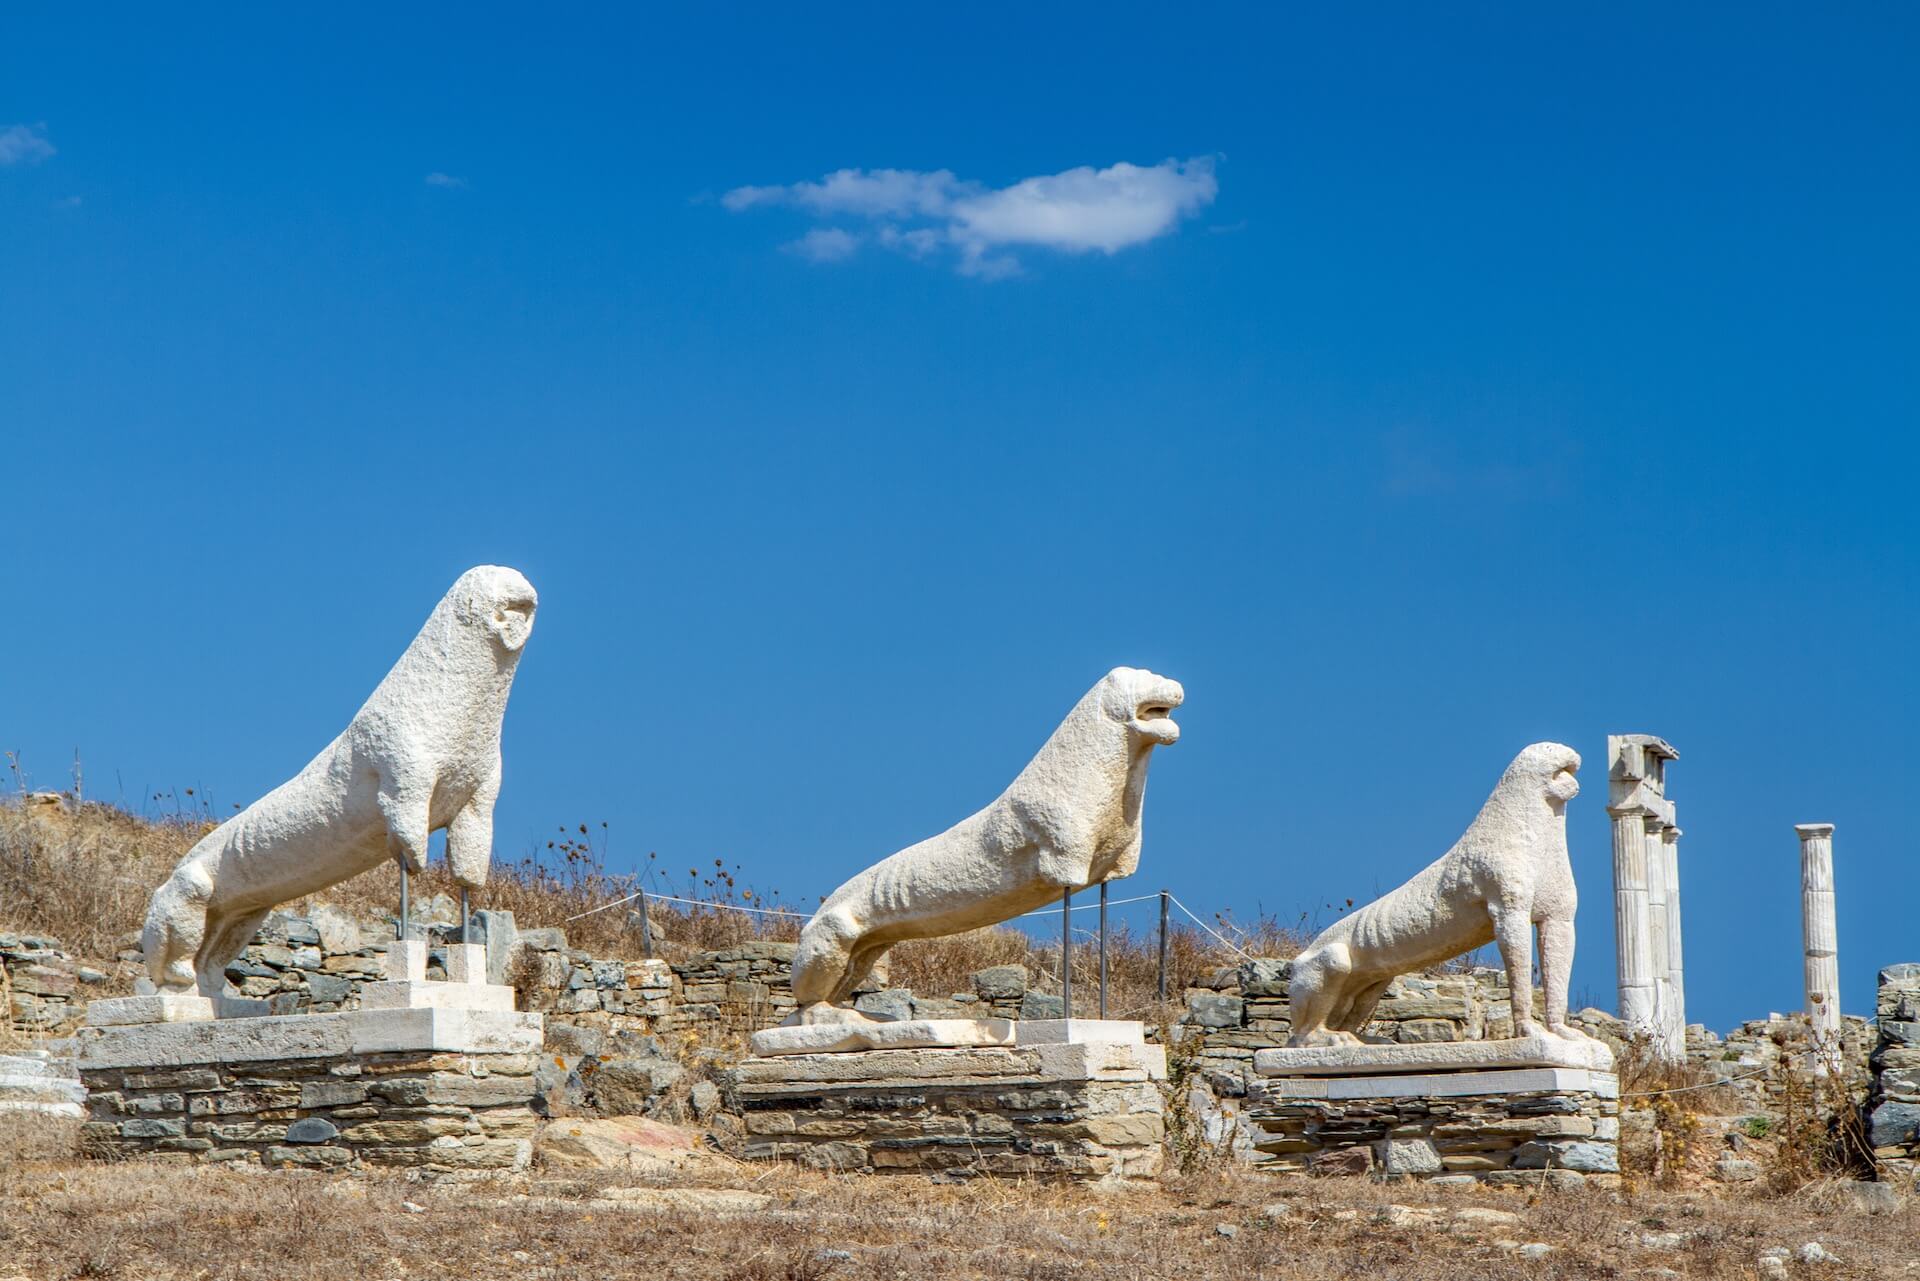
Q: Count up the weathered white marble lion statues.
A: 3